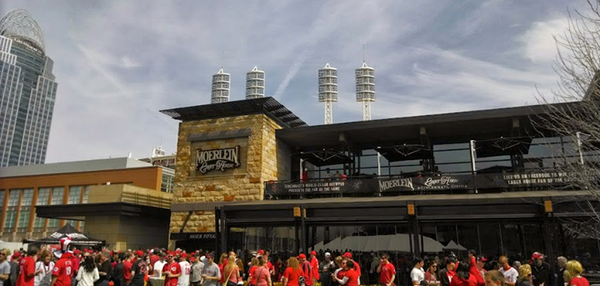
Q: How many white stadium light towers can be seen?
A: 4